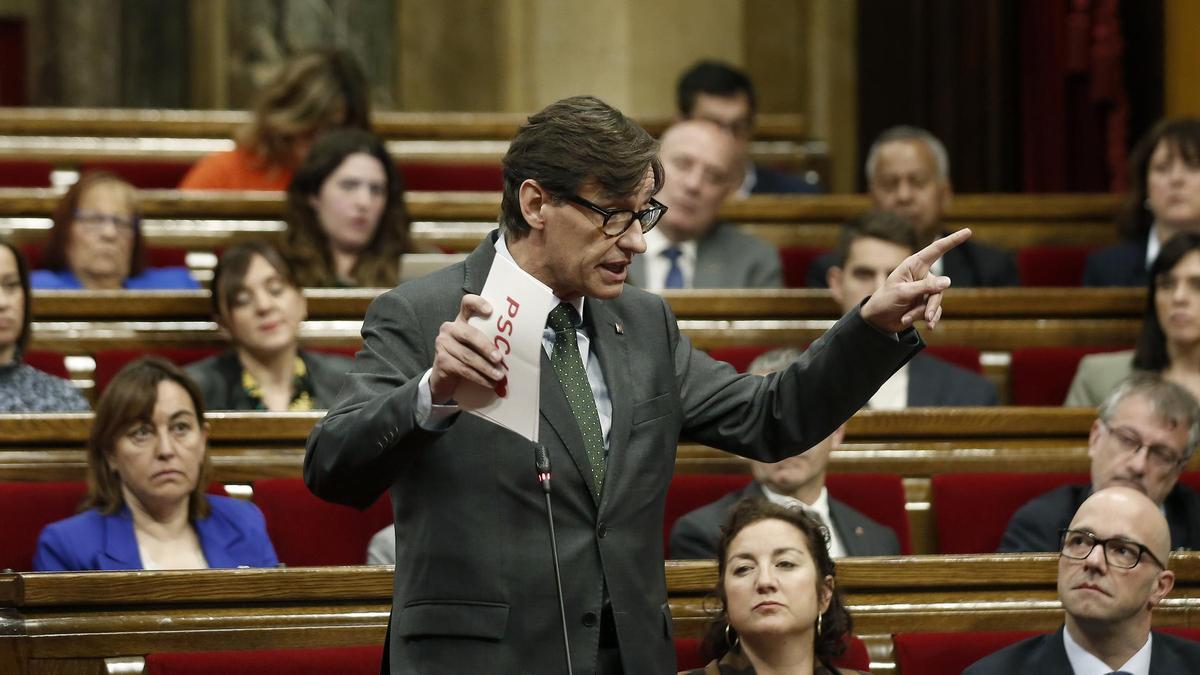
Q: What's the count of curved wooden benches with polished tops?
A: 5